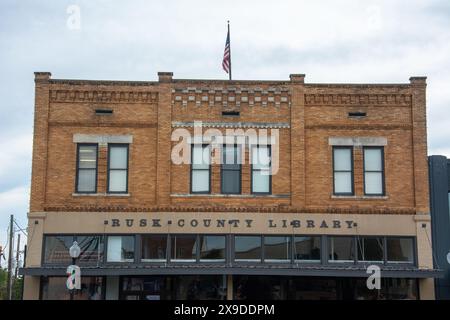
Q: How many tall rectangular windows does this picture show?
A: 7